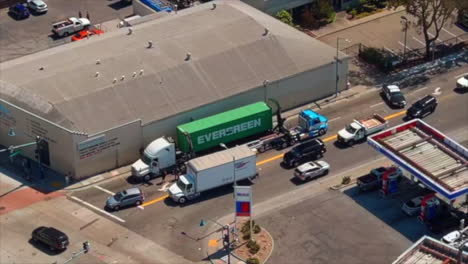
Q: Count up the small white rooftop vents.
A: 6